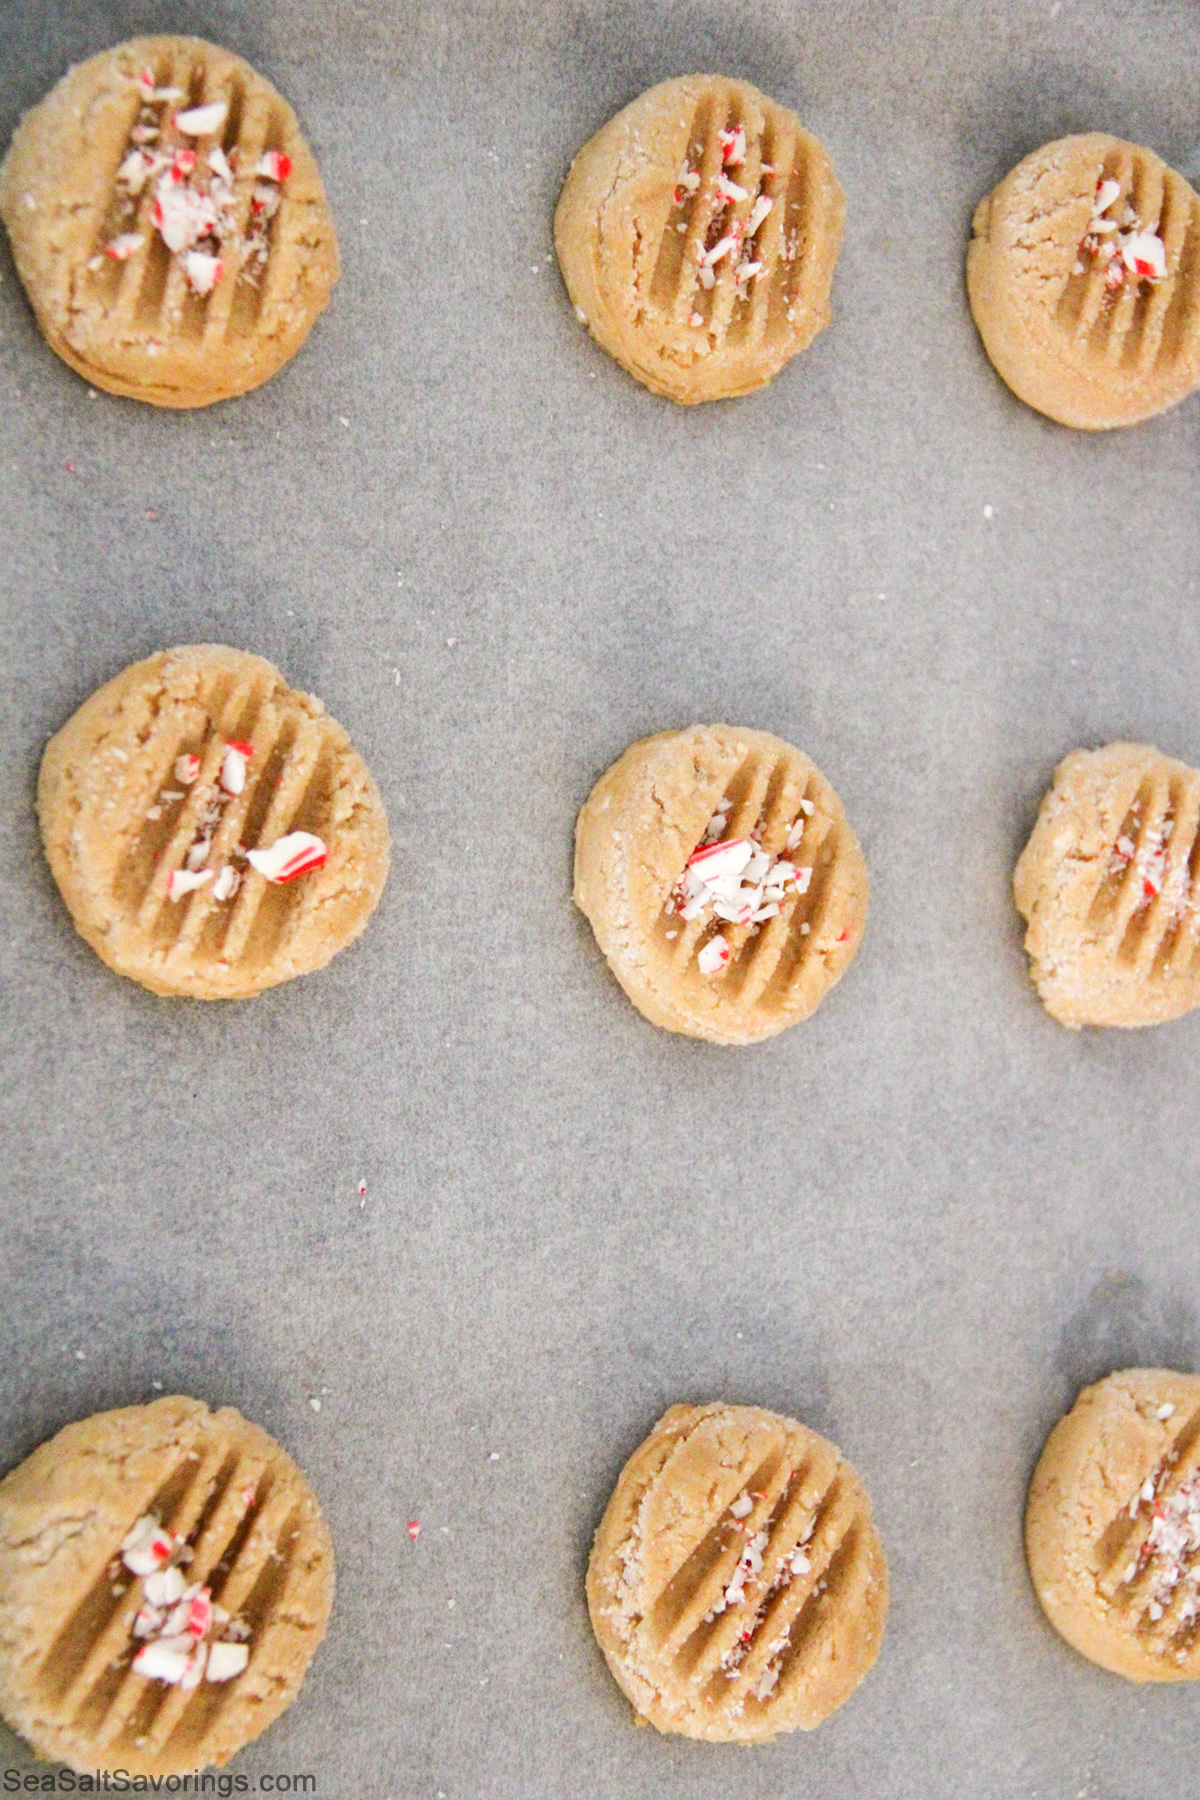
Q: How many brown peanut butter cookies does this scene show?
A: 9